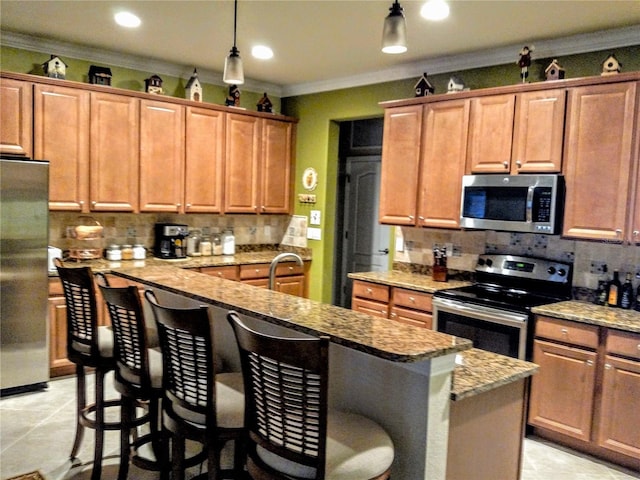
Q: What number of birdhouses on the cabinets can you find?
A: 10